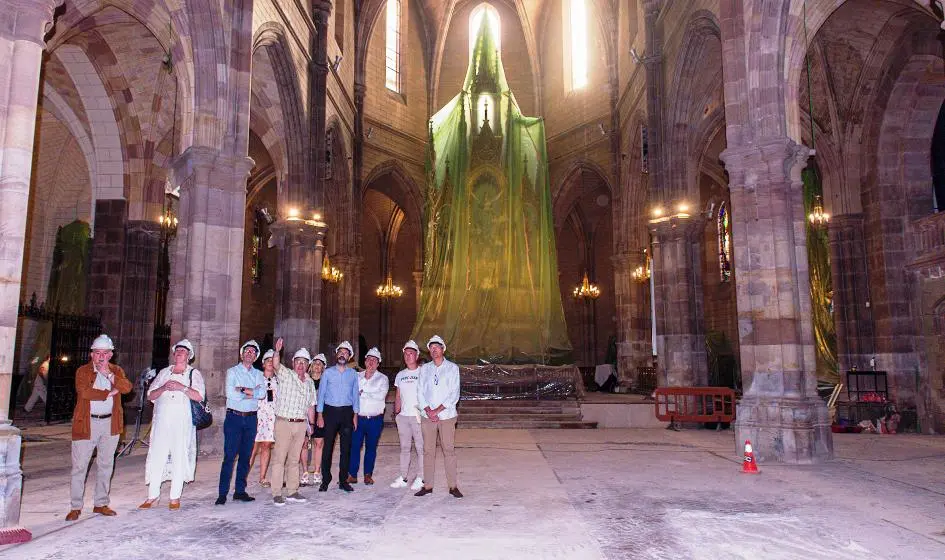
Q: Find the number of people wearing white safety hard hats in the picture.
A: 10